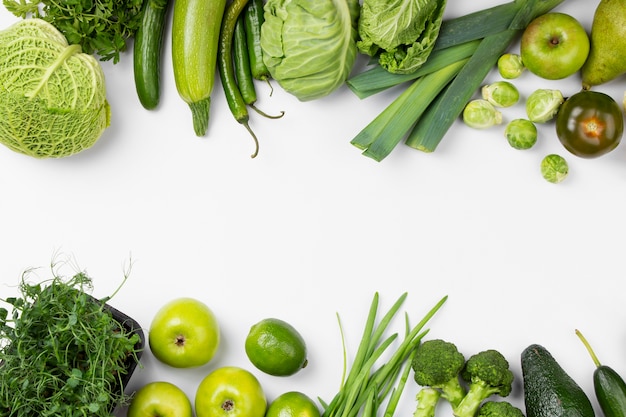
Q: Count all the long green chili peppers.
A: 3